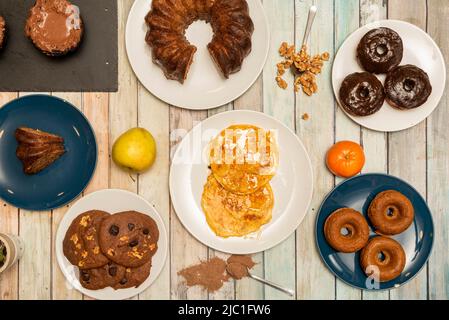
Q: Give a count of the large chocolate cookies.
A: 4